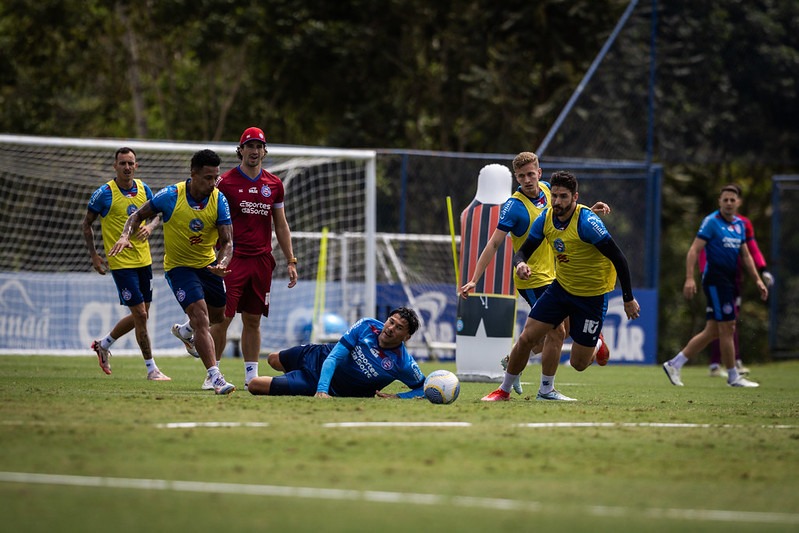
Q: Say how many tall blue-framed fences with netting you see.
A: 2